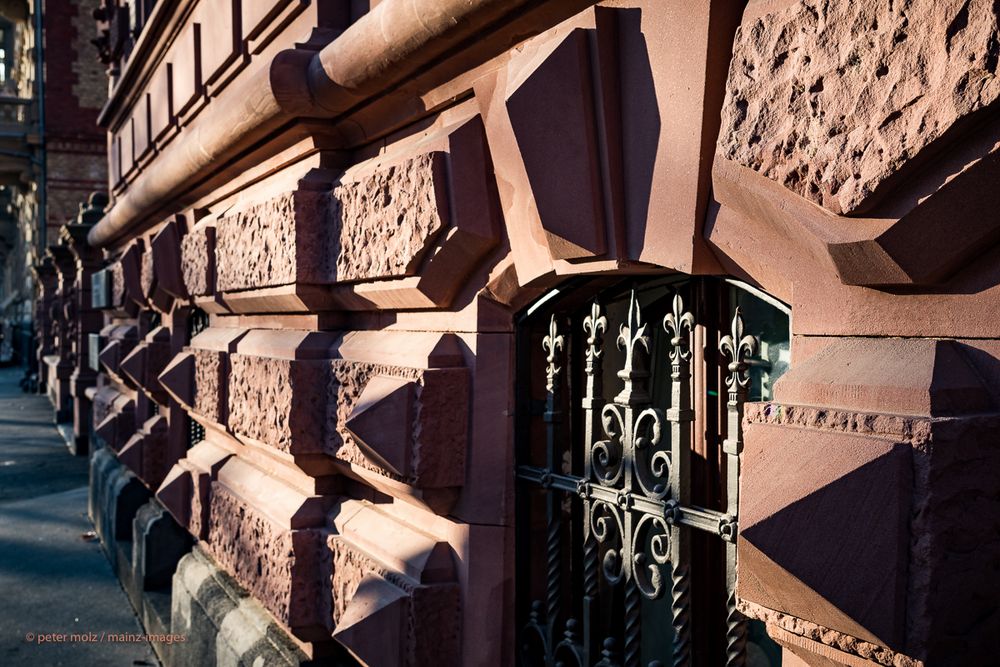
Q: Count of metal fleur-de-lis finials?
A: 5